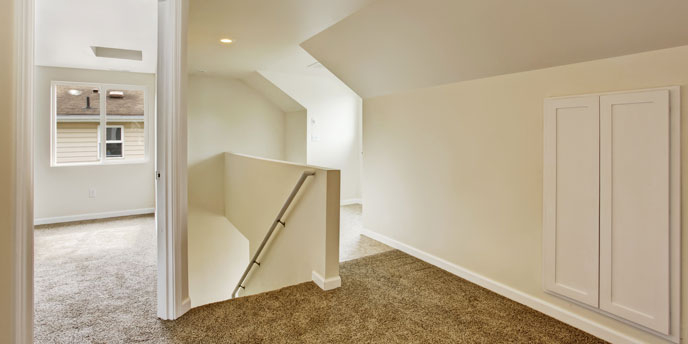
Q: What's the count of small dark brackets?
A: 3